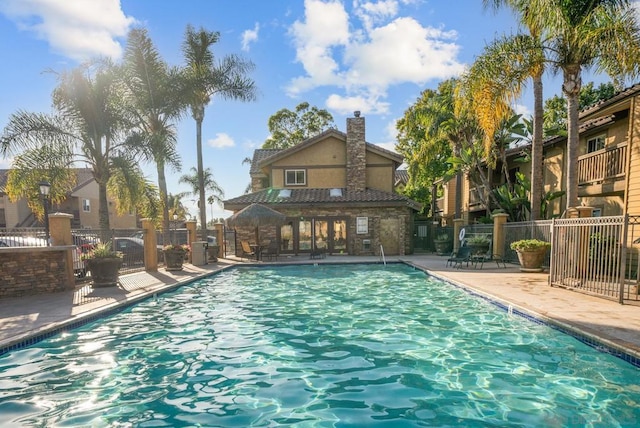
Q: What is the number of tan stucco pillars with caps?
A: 7